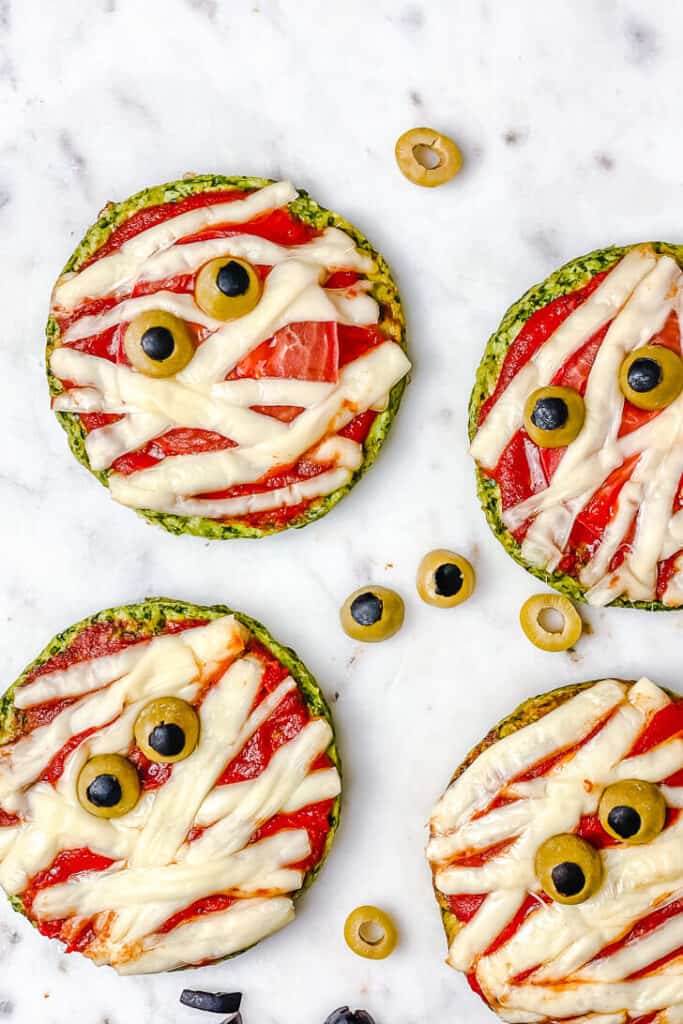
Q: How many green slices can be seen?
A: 13